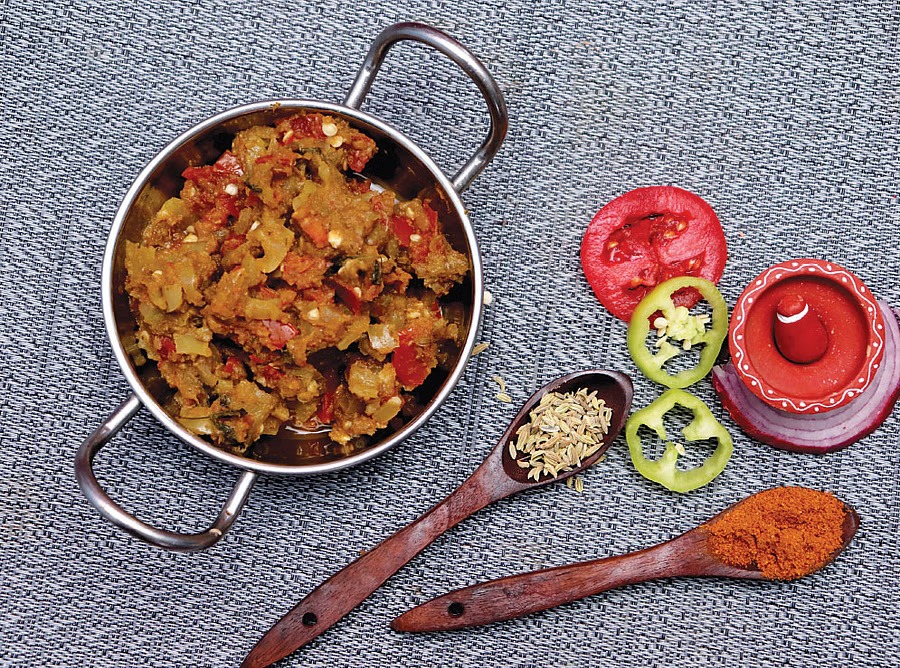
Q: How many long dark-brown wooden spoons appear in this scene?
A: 2